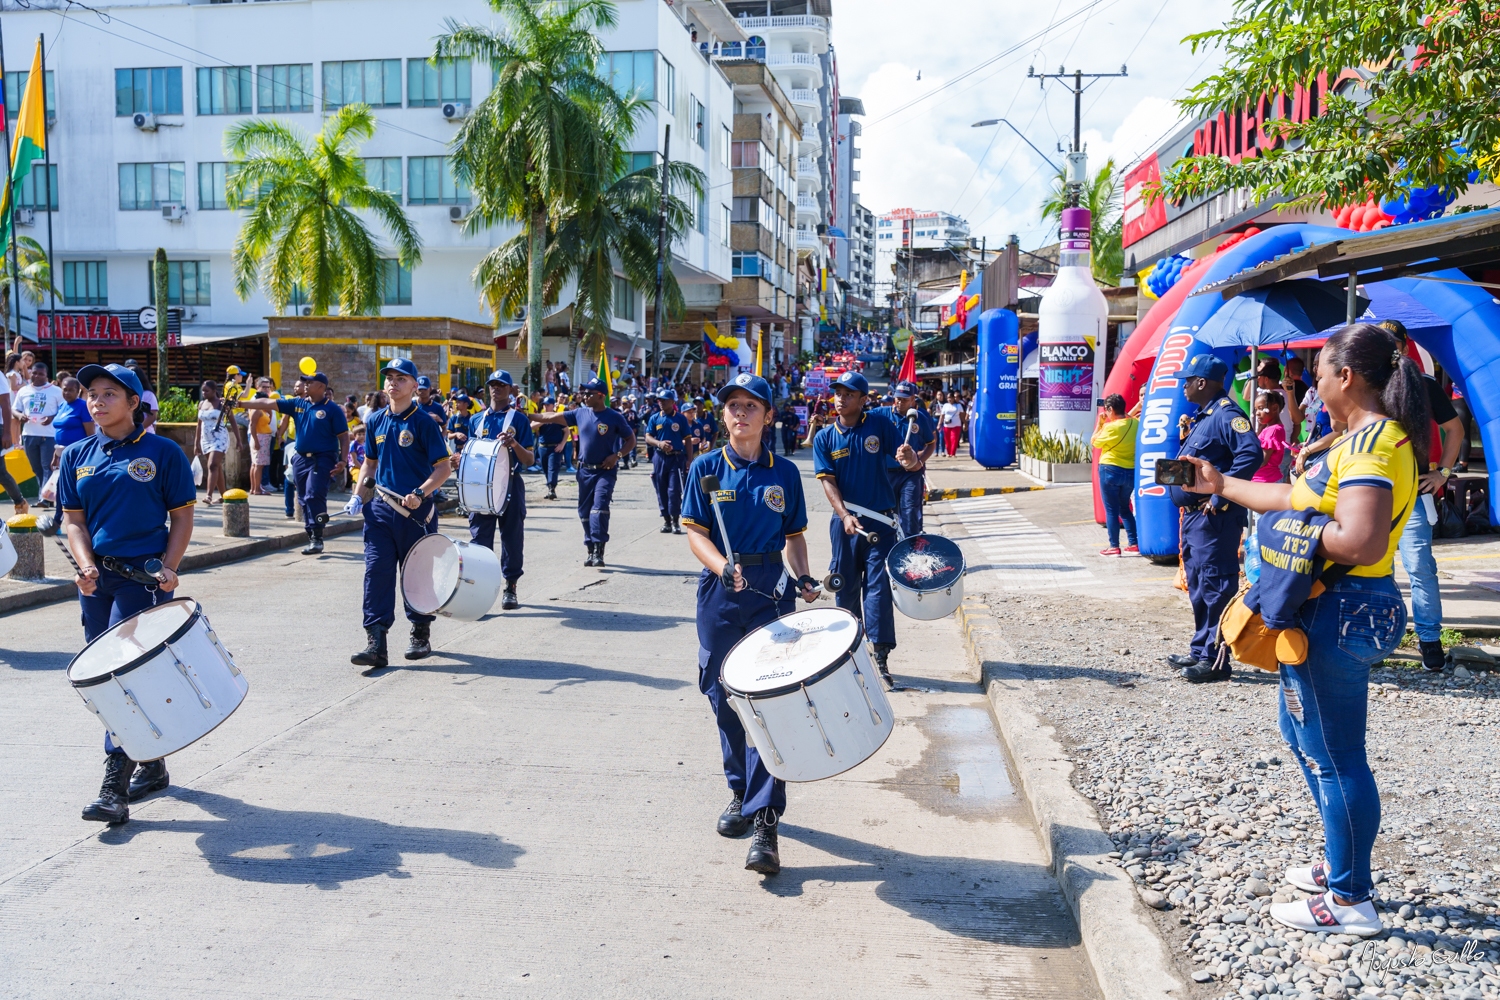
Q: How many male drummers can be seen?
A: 3